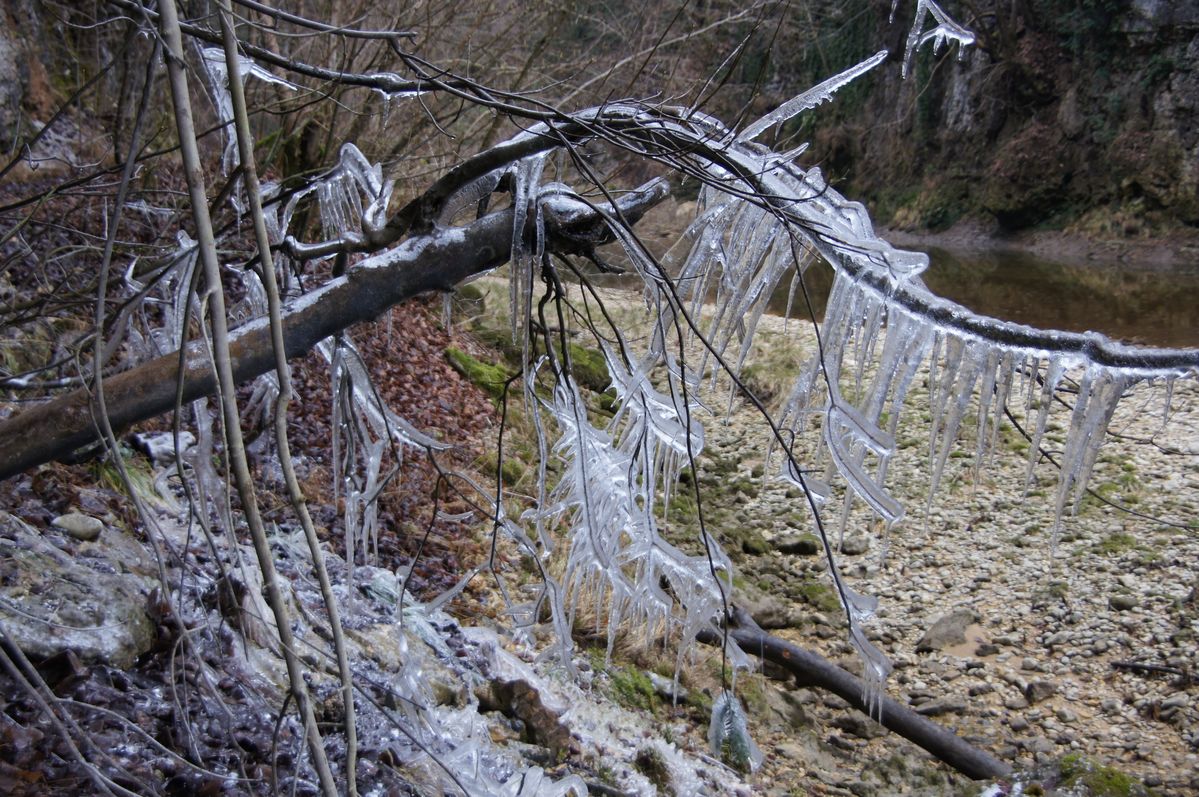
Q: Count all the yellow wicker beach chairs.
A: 0